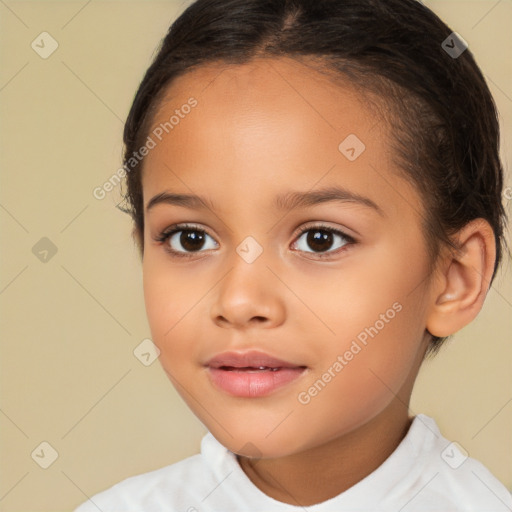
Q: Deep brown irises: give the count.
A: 2